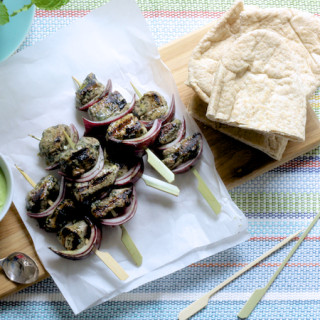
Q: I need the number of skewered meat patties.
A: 13